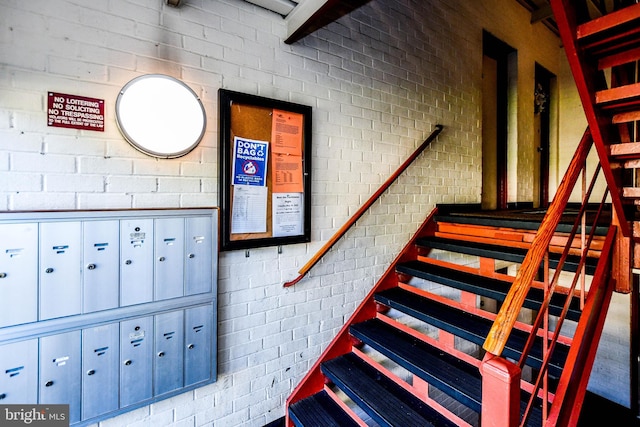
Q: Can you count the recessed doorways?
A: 2